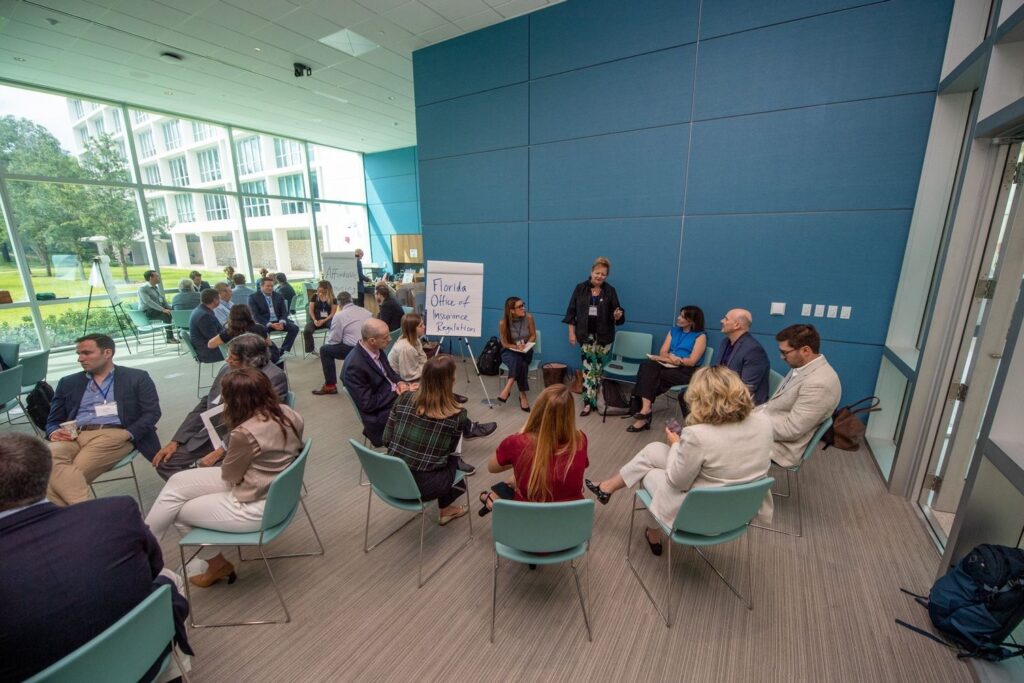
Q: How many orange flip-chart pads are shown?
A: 0